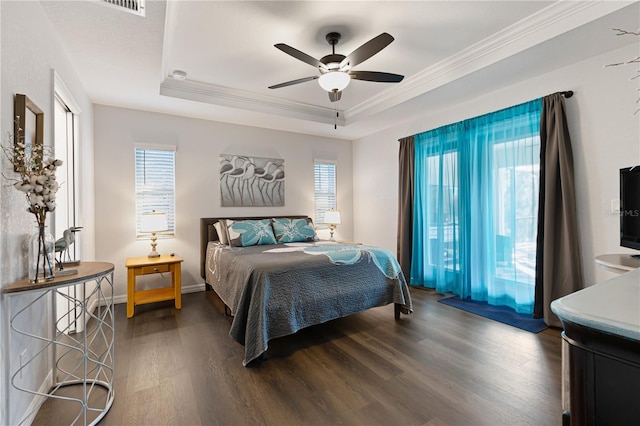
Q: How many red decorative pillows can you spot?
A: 0